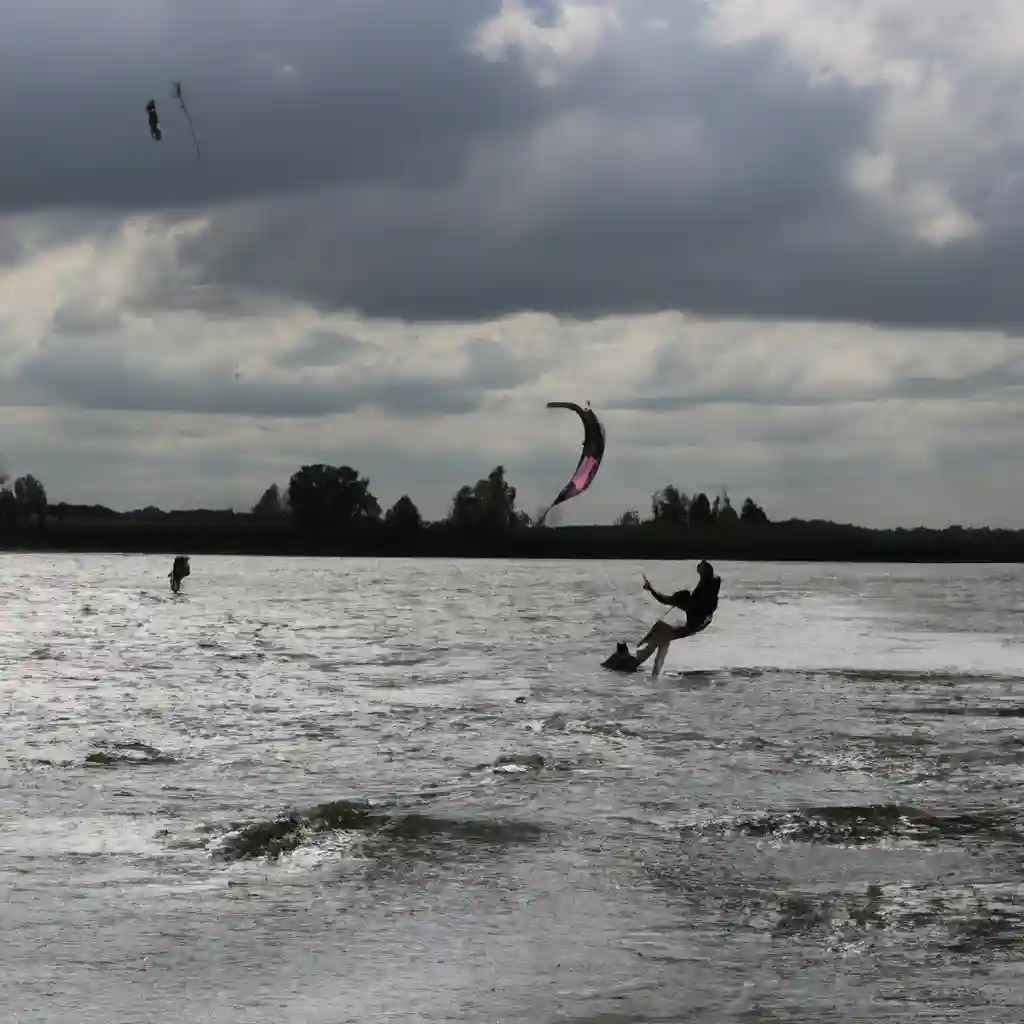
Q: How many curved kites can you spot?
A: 1